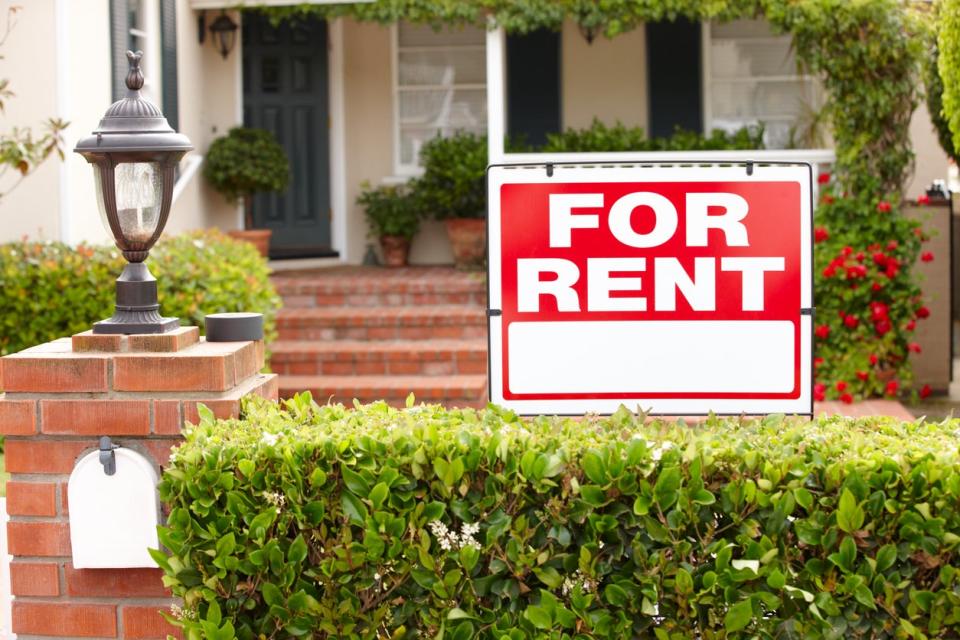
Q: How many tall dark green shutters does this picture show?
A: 4